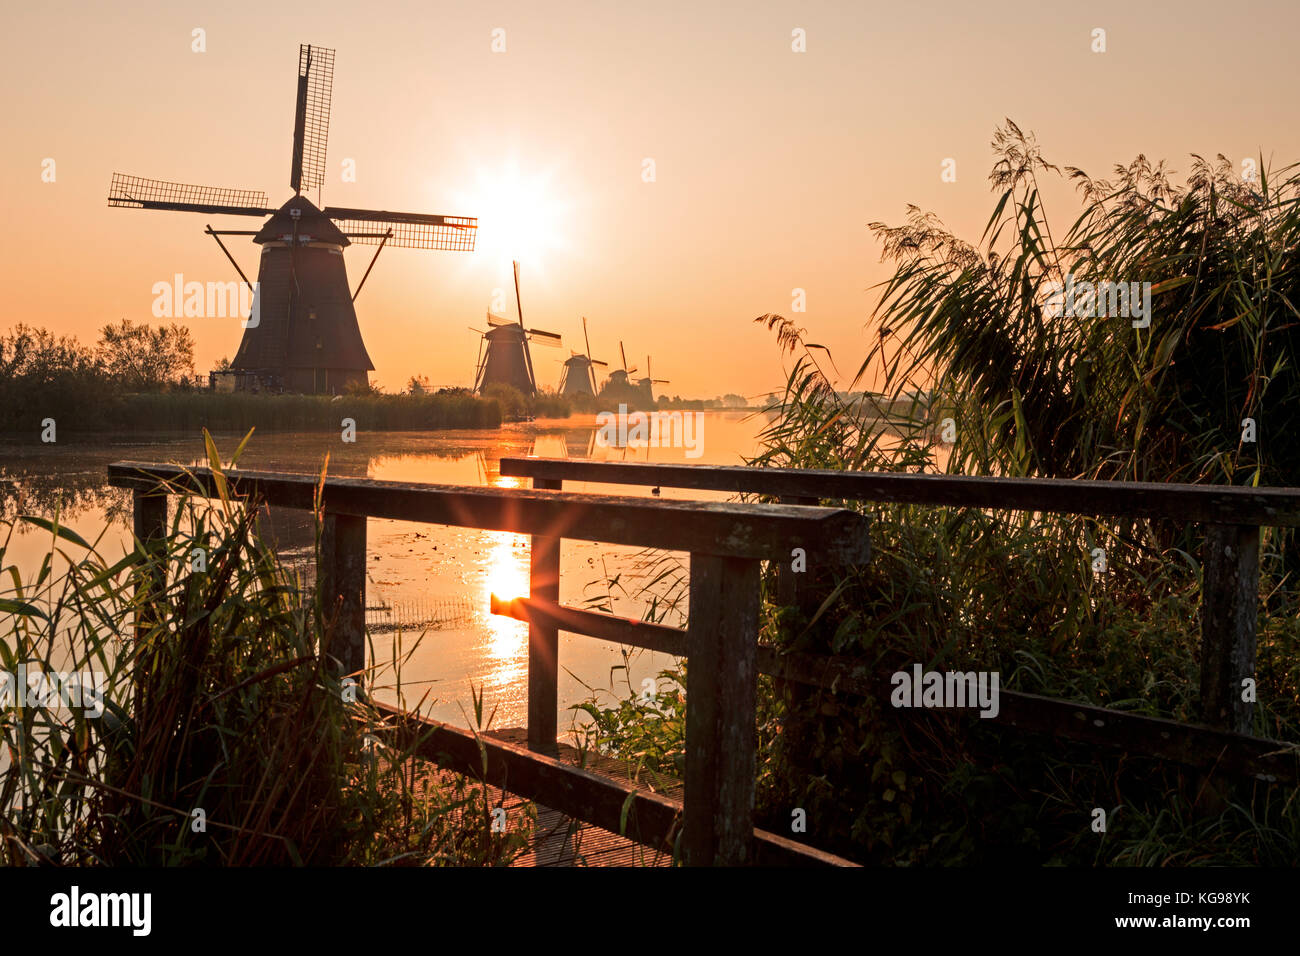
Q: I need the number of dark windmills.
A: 5